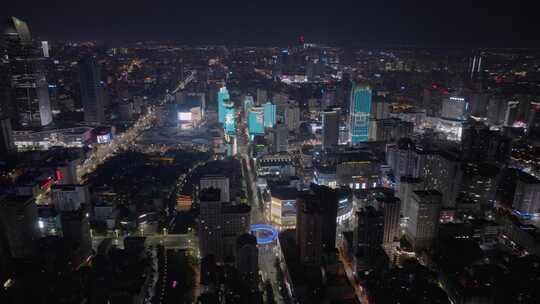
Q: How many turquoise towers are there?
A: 5